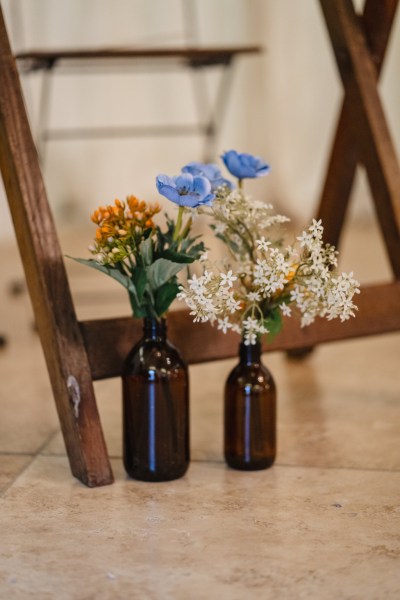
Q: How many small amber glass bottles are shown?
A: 2